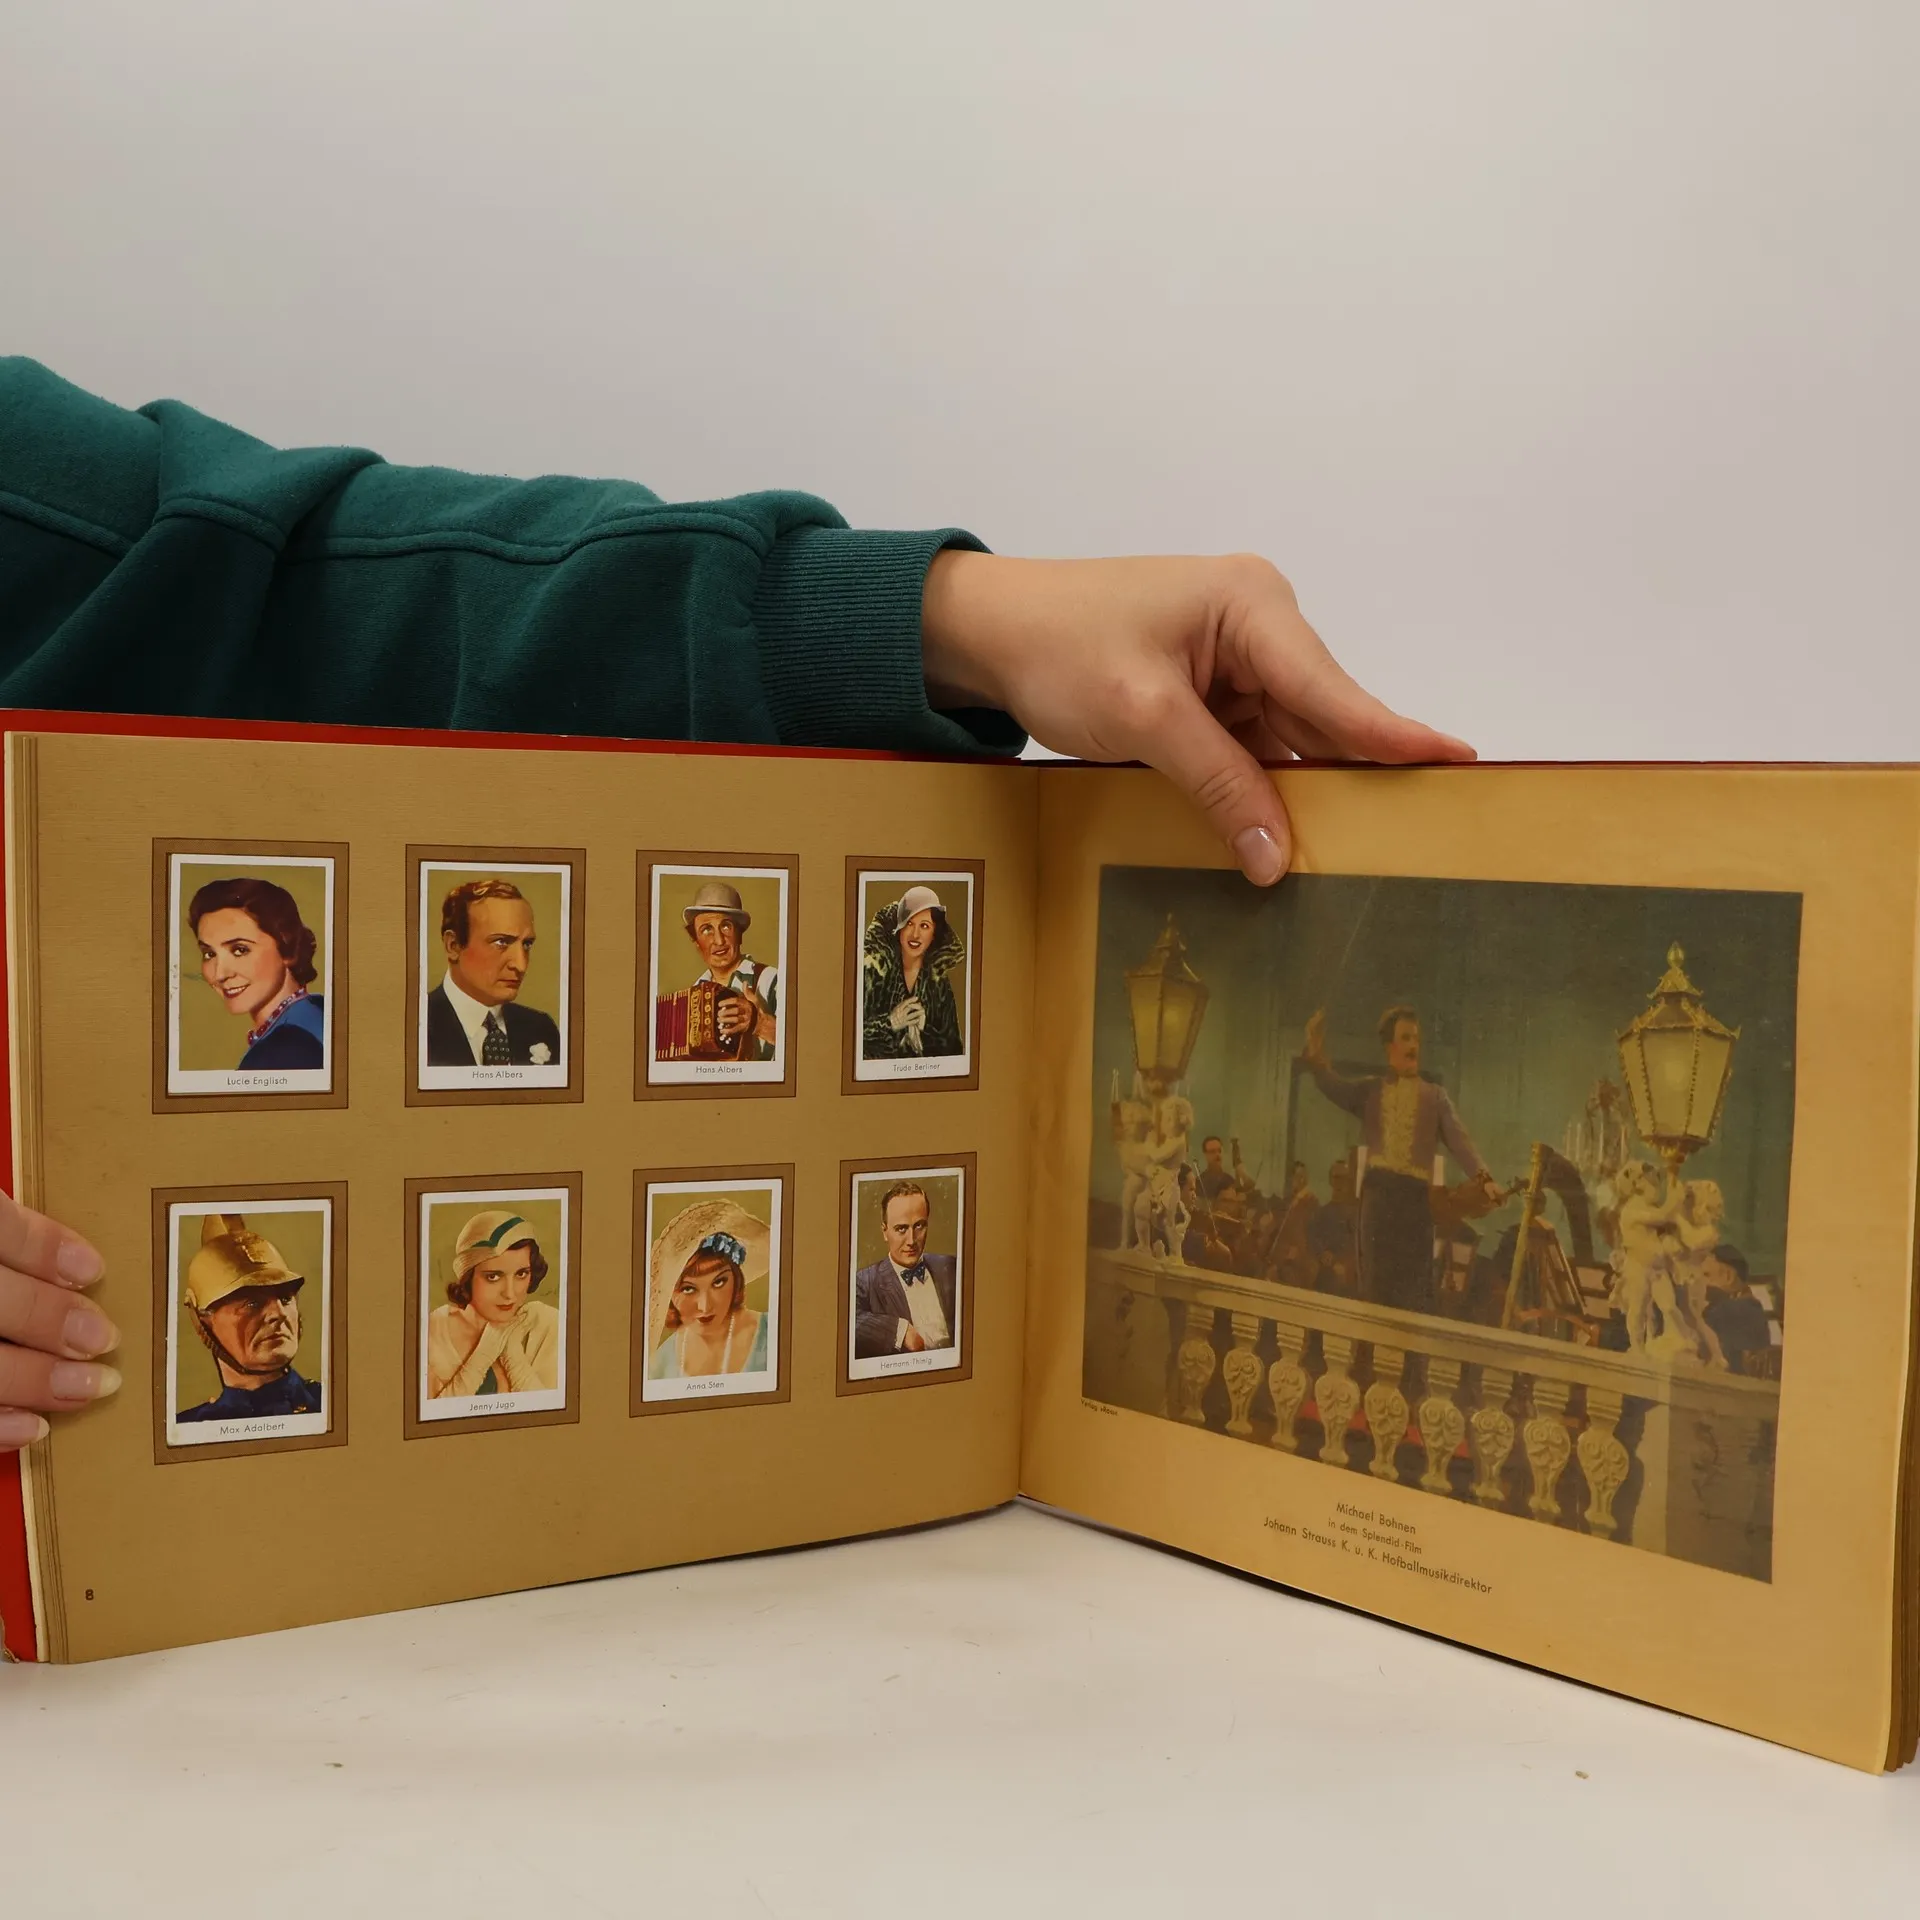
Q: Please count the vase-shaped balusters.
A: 9